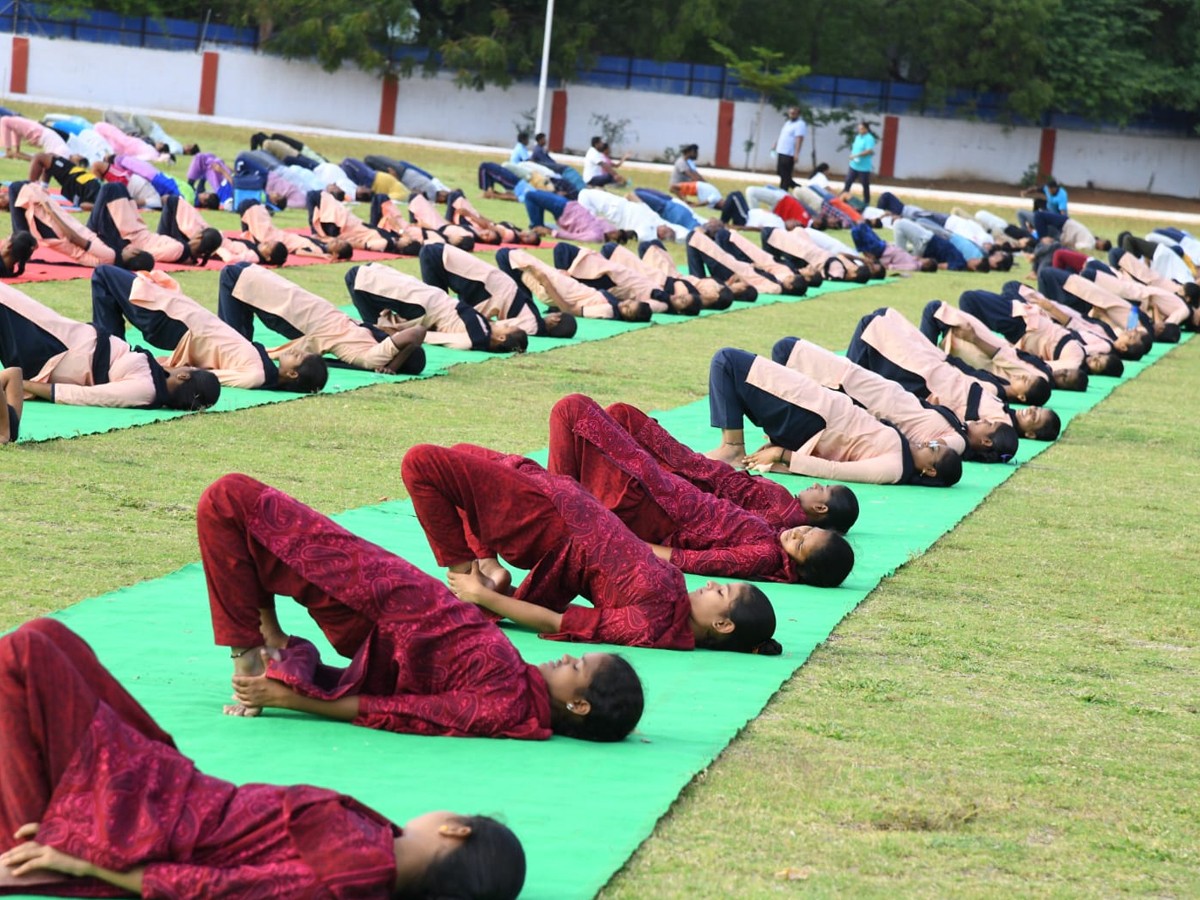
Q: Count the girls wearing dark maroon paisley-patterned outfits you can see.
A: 5